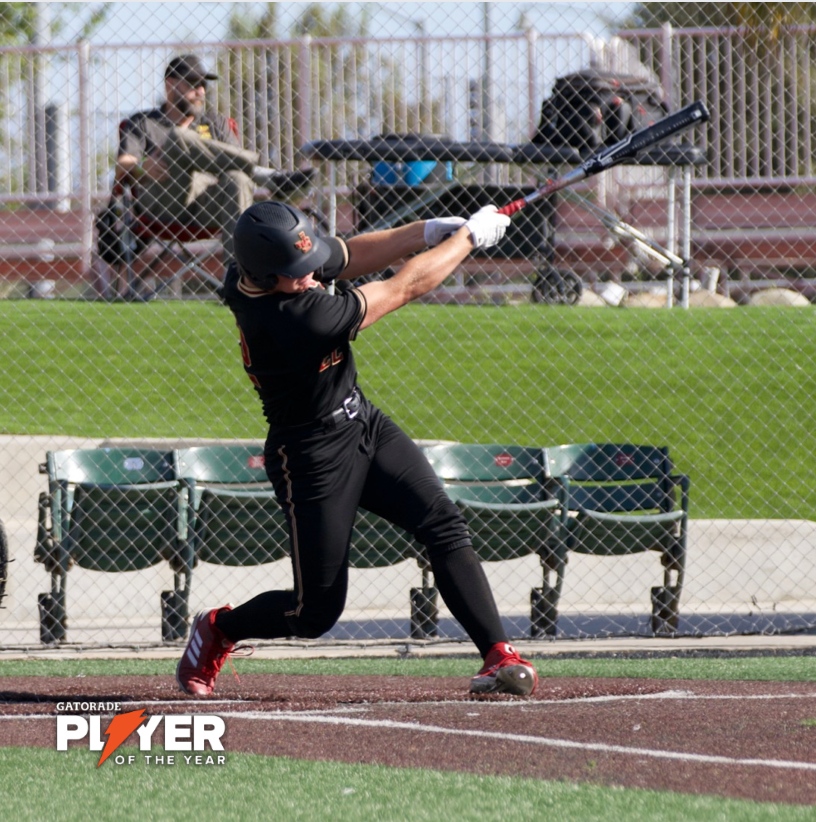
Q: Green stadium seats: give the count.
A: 5